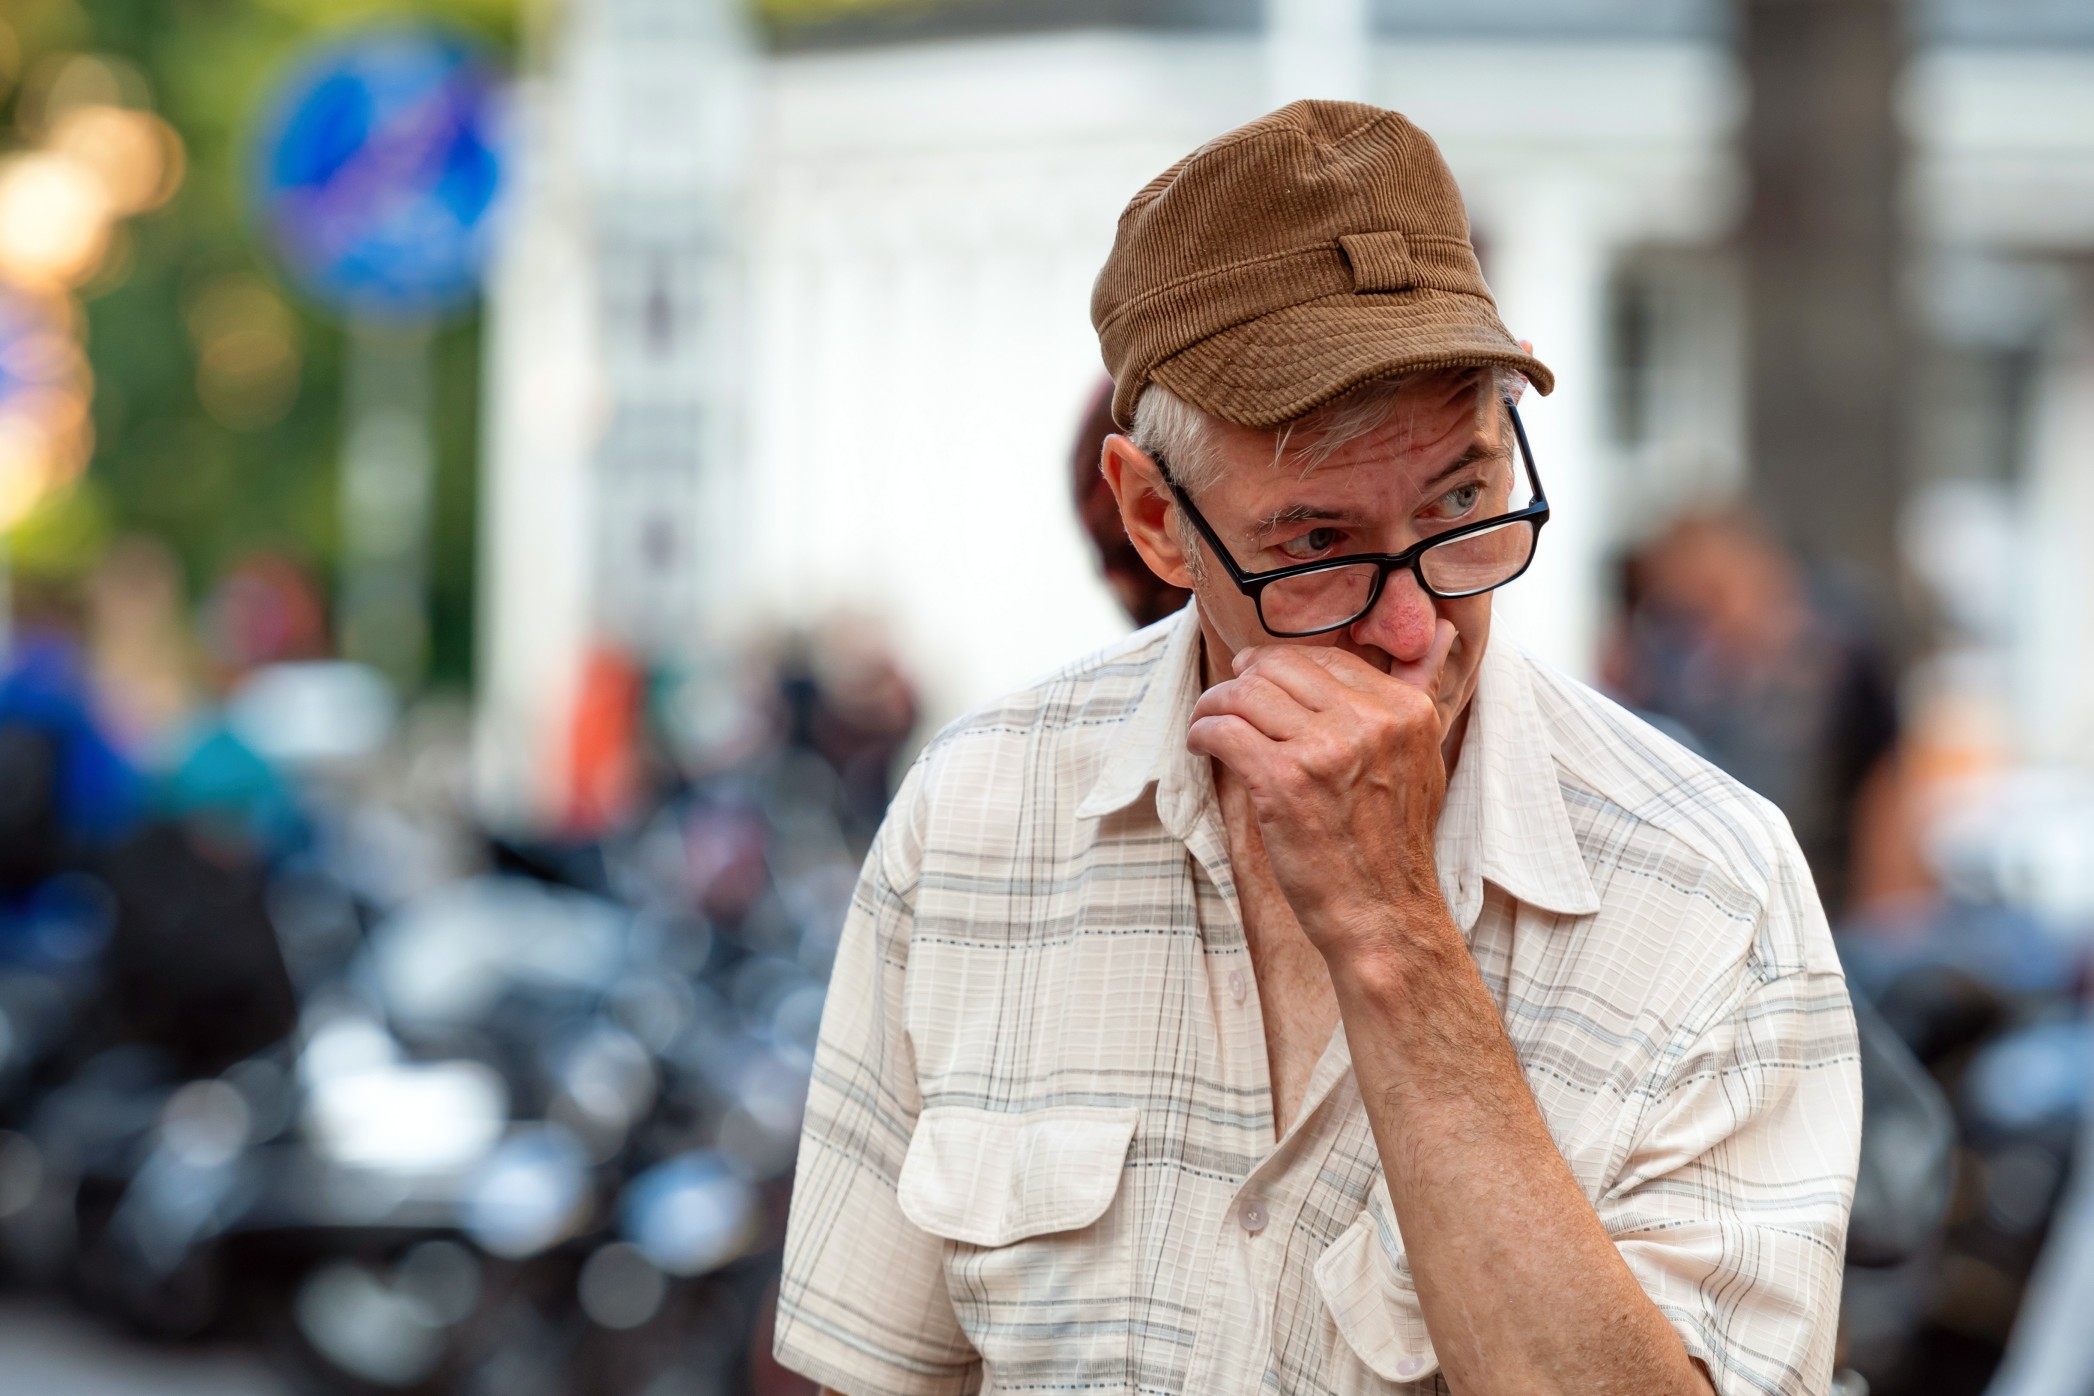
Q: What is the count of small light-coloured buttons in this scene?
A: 3